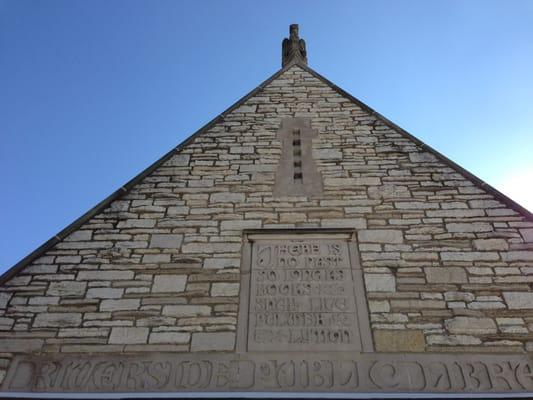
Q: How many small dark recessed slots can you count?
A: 5